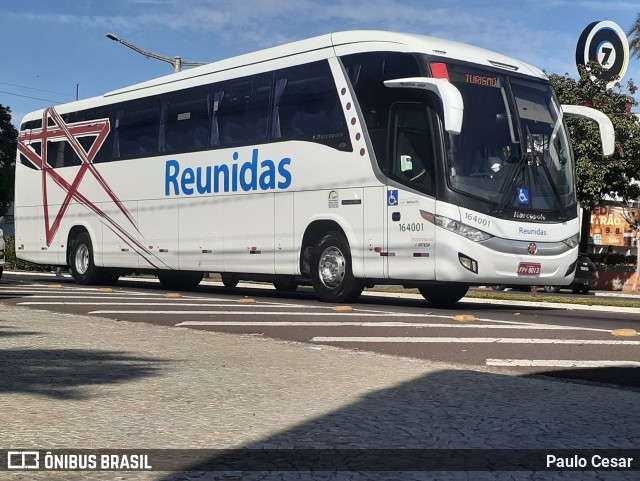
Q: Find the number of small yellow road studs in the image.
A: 7